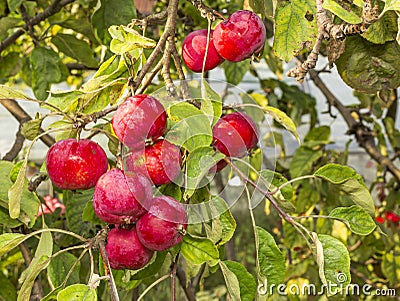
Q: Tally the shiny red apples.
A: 9